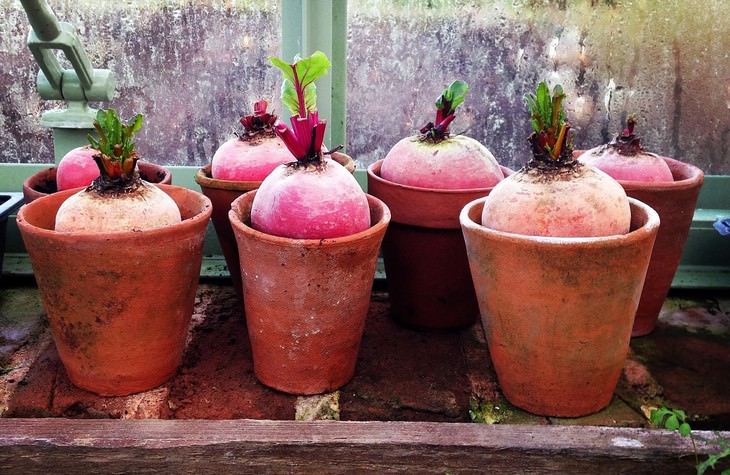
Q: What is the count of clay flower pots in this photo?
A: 7